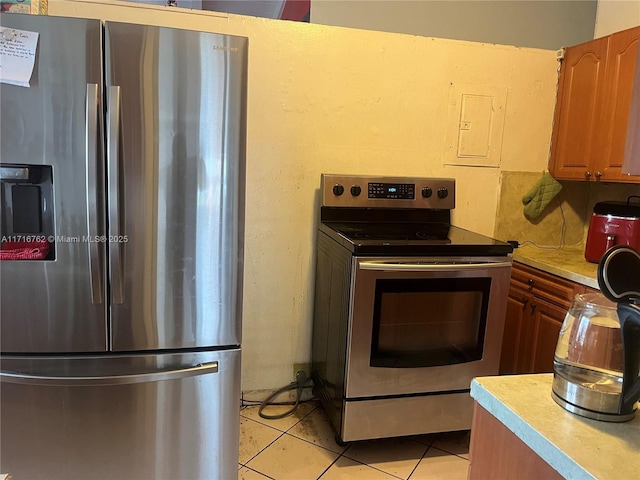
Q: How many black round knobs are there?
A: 4